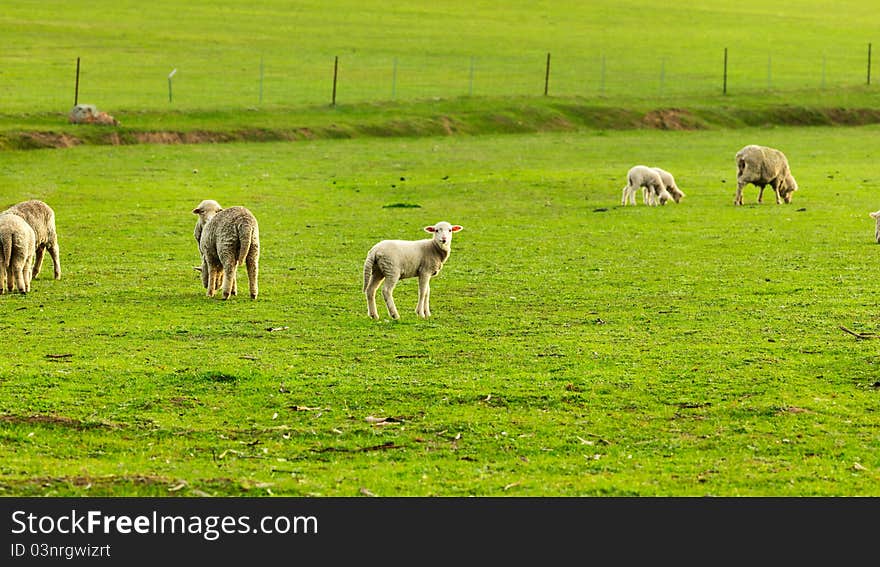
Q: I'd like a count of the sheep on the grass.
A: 9